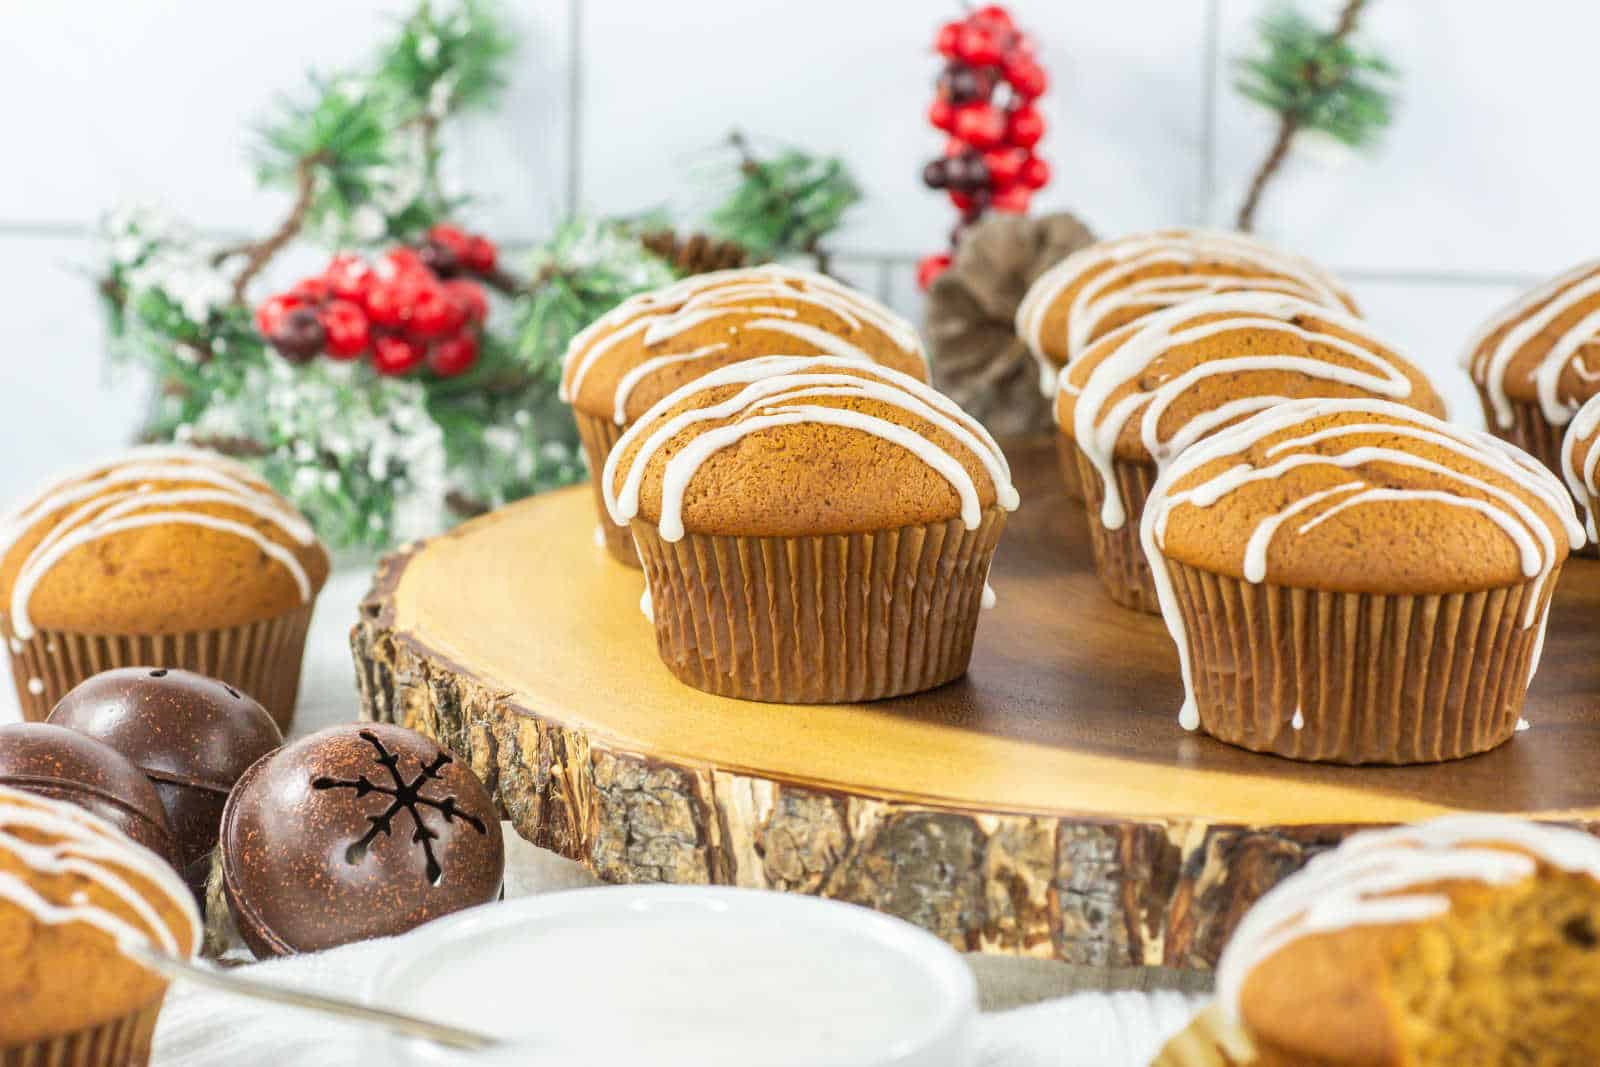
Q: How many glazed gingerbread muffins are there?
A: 10